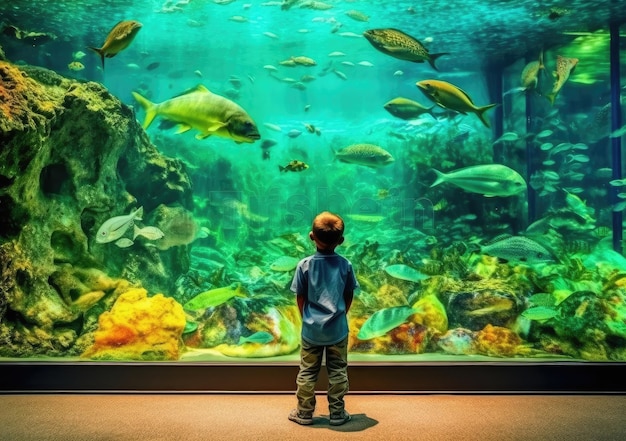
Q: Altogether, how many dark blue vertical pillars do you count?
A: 3